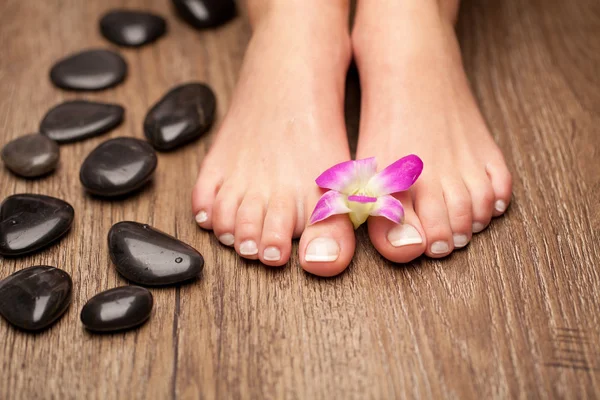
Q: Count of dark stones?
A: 11